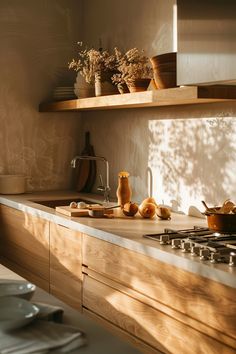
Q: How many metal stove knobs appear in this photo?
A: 7